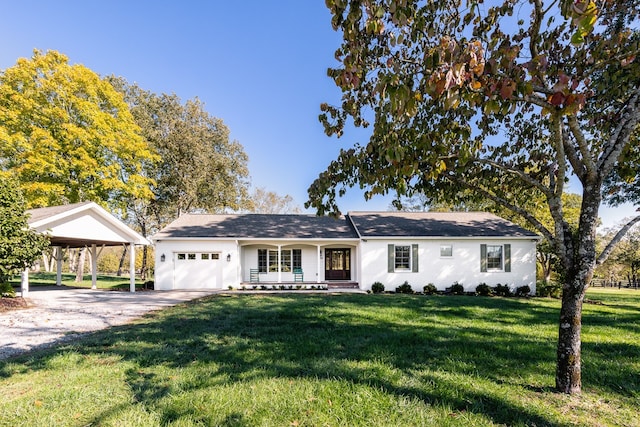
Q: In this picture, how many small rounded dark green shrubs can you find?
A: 7